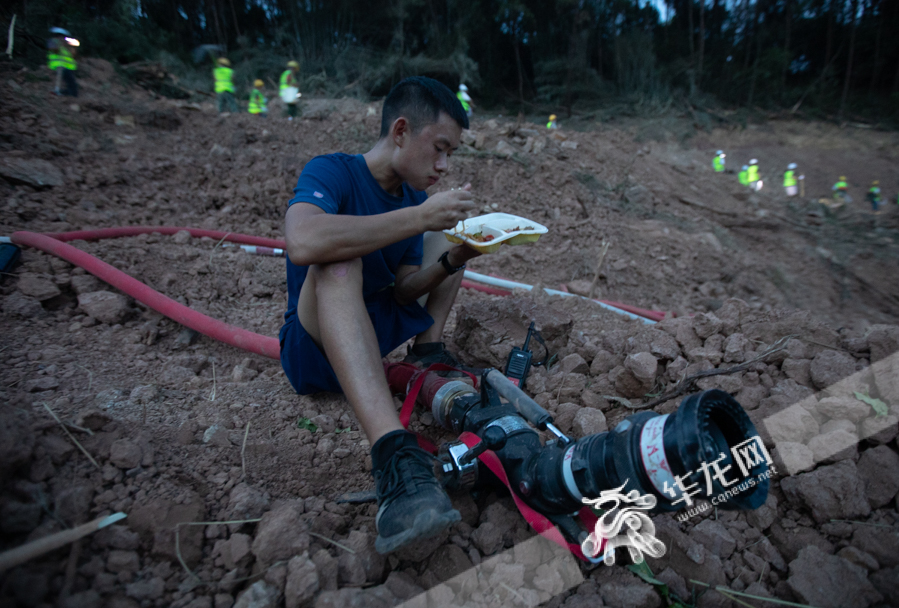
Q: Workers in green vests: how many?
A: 12